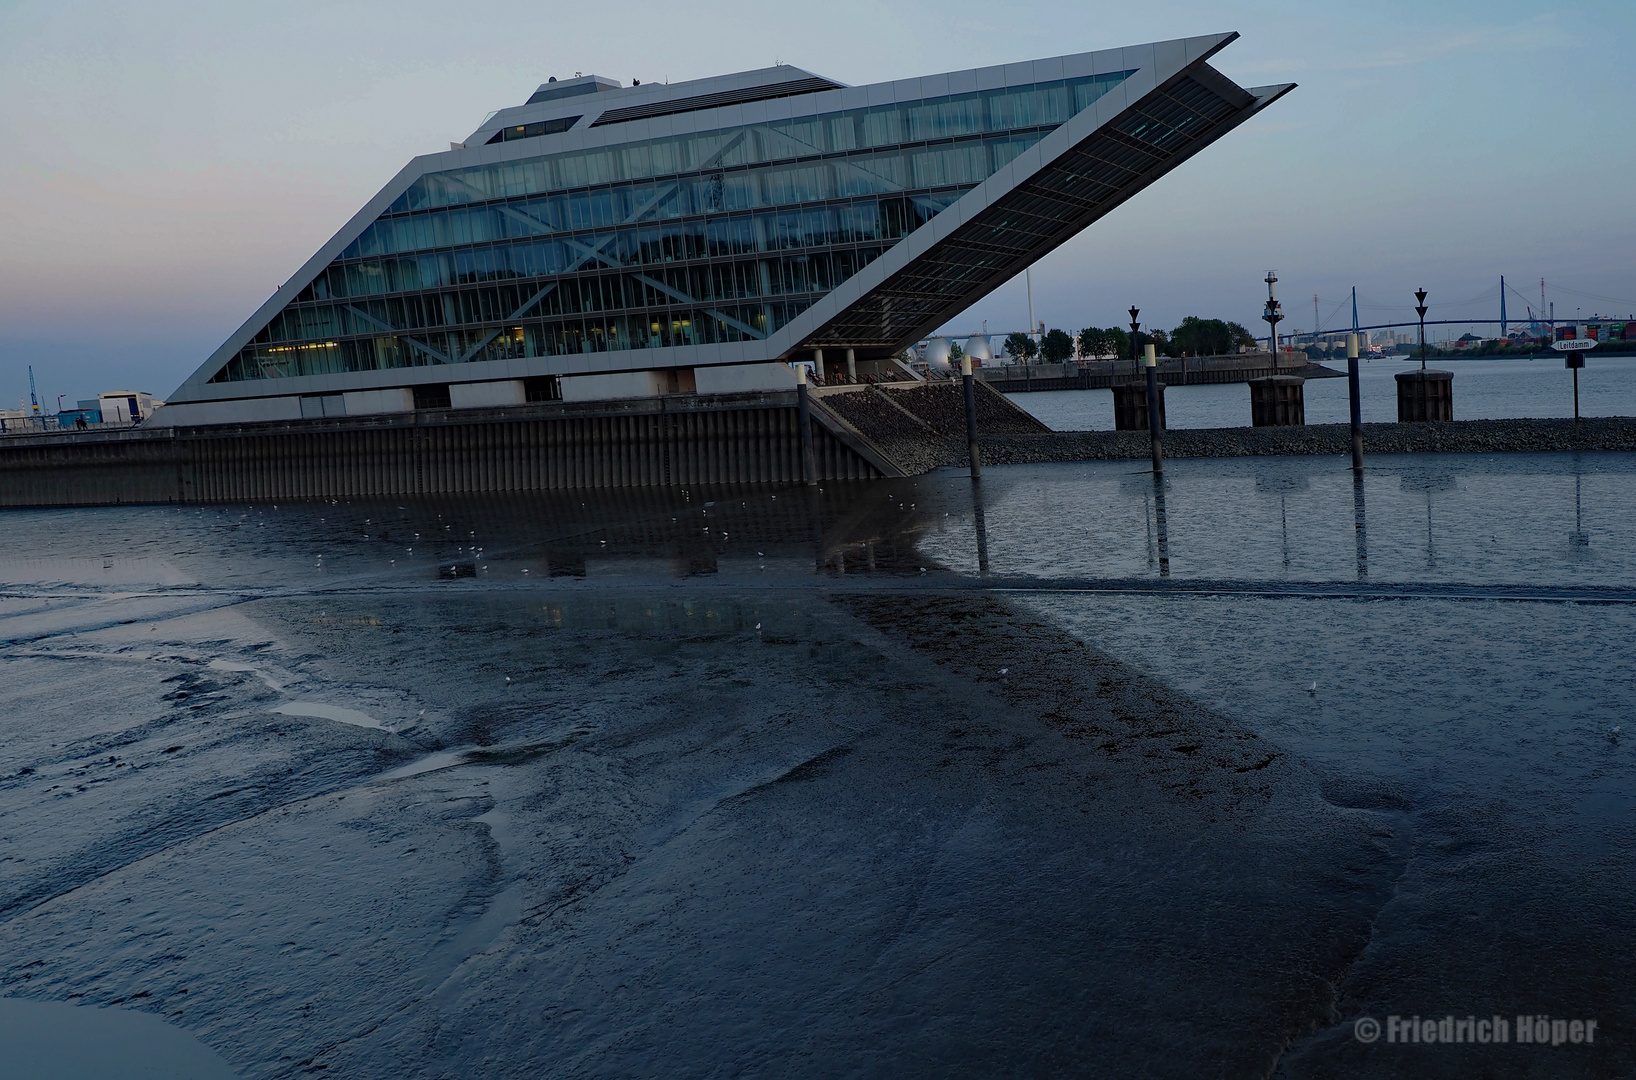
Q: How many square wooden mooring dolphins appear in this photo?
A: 3